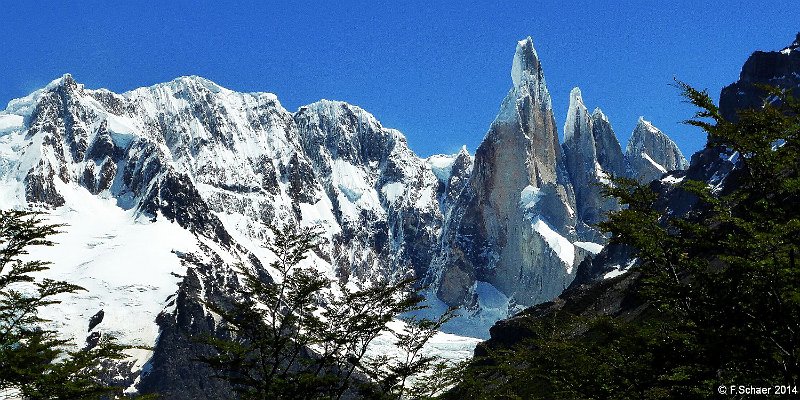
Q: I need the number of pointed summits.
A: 4